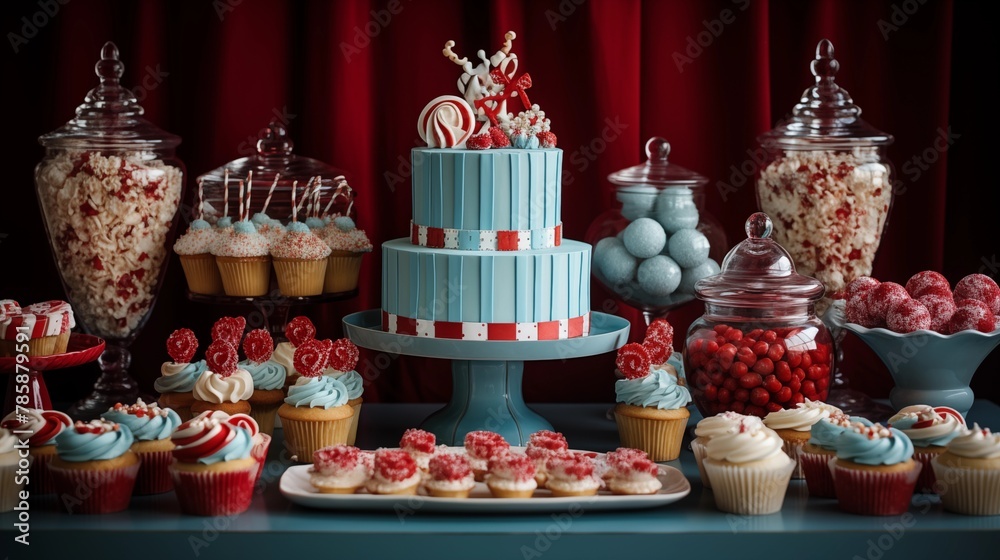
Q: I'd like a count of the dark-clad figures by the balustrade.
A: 0